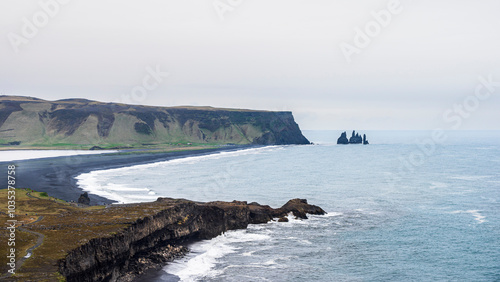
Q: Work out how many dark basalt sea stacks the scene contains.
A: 3